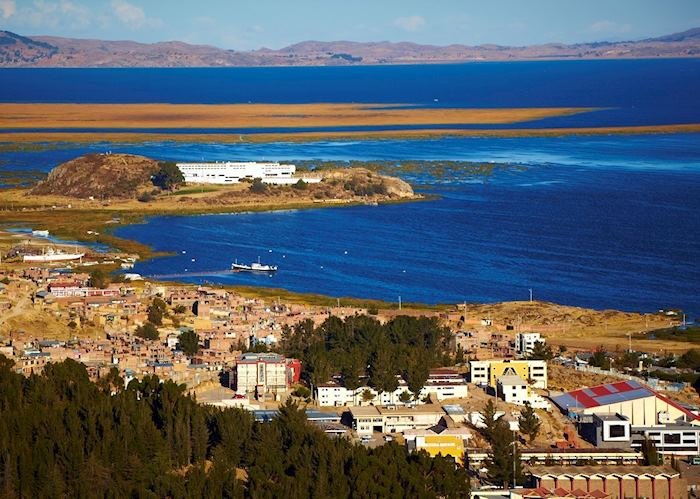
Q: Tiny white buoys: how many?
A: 9